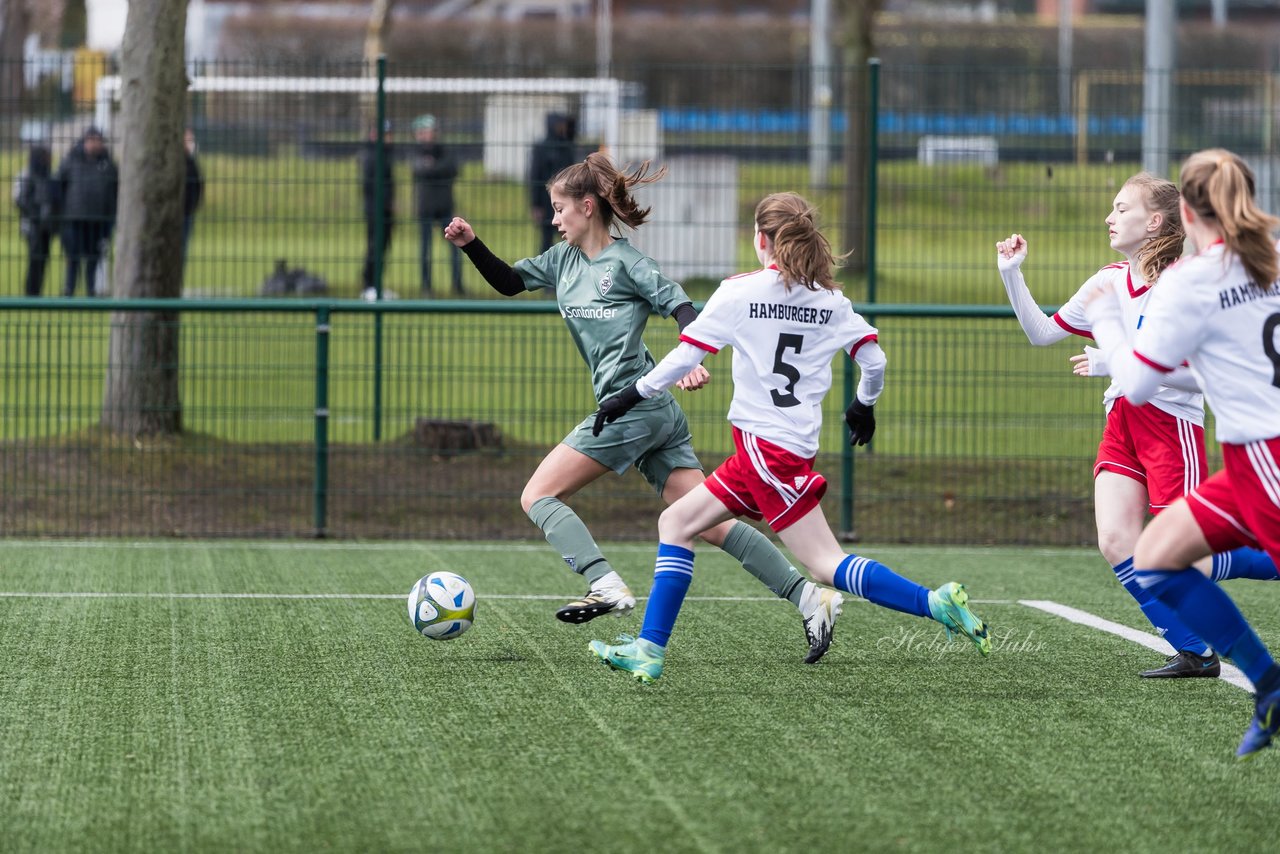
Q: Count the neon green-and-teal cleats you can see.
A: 2